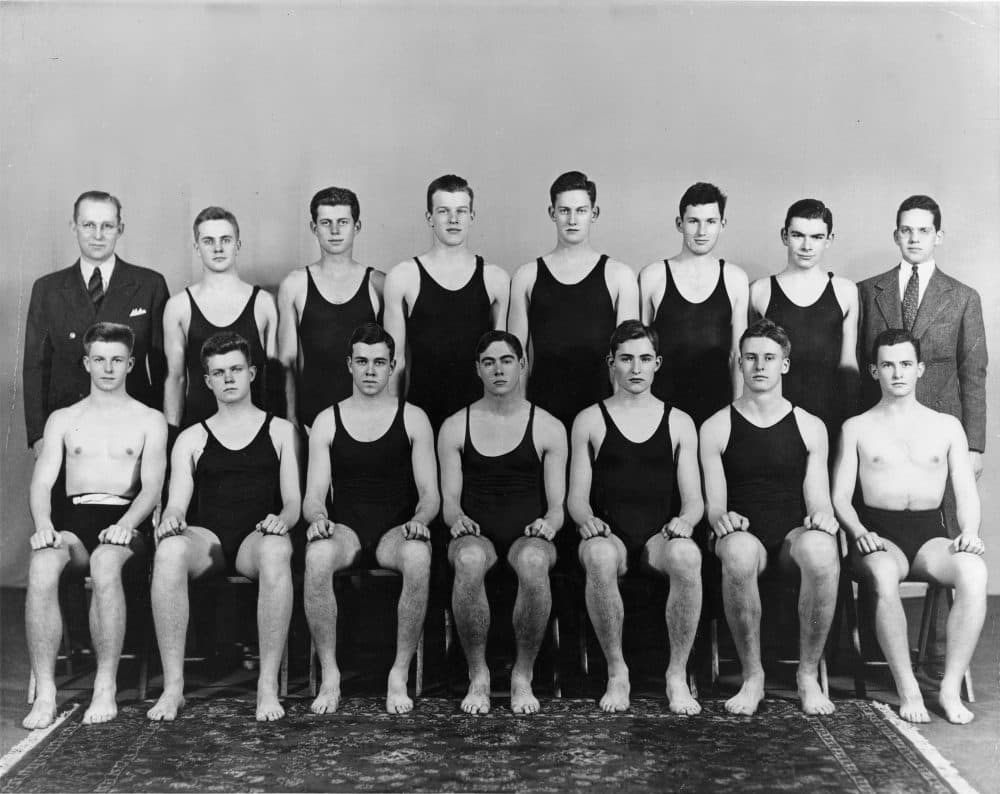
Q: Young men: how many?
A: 14